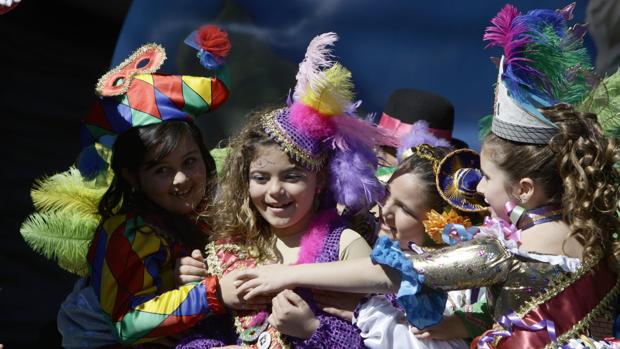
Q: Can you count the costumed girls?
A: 4